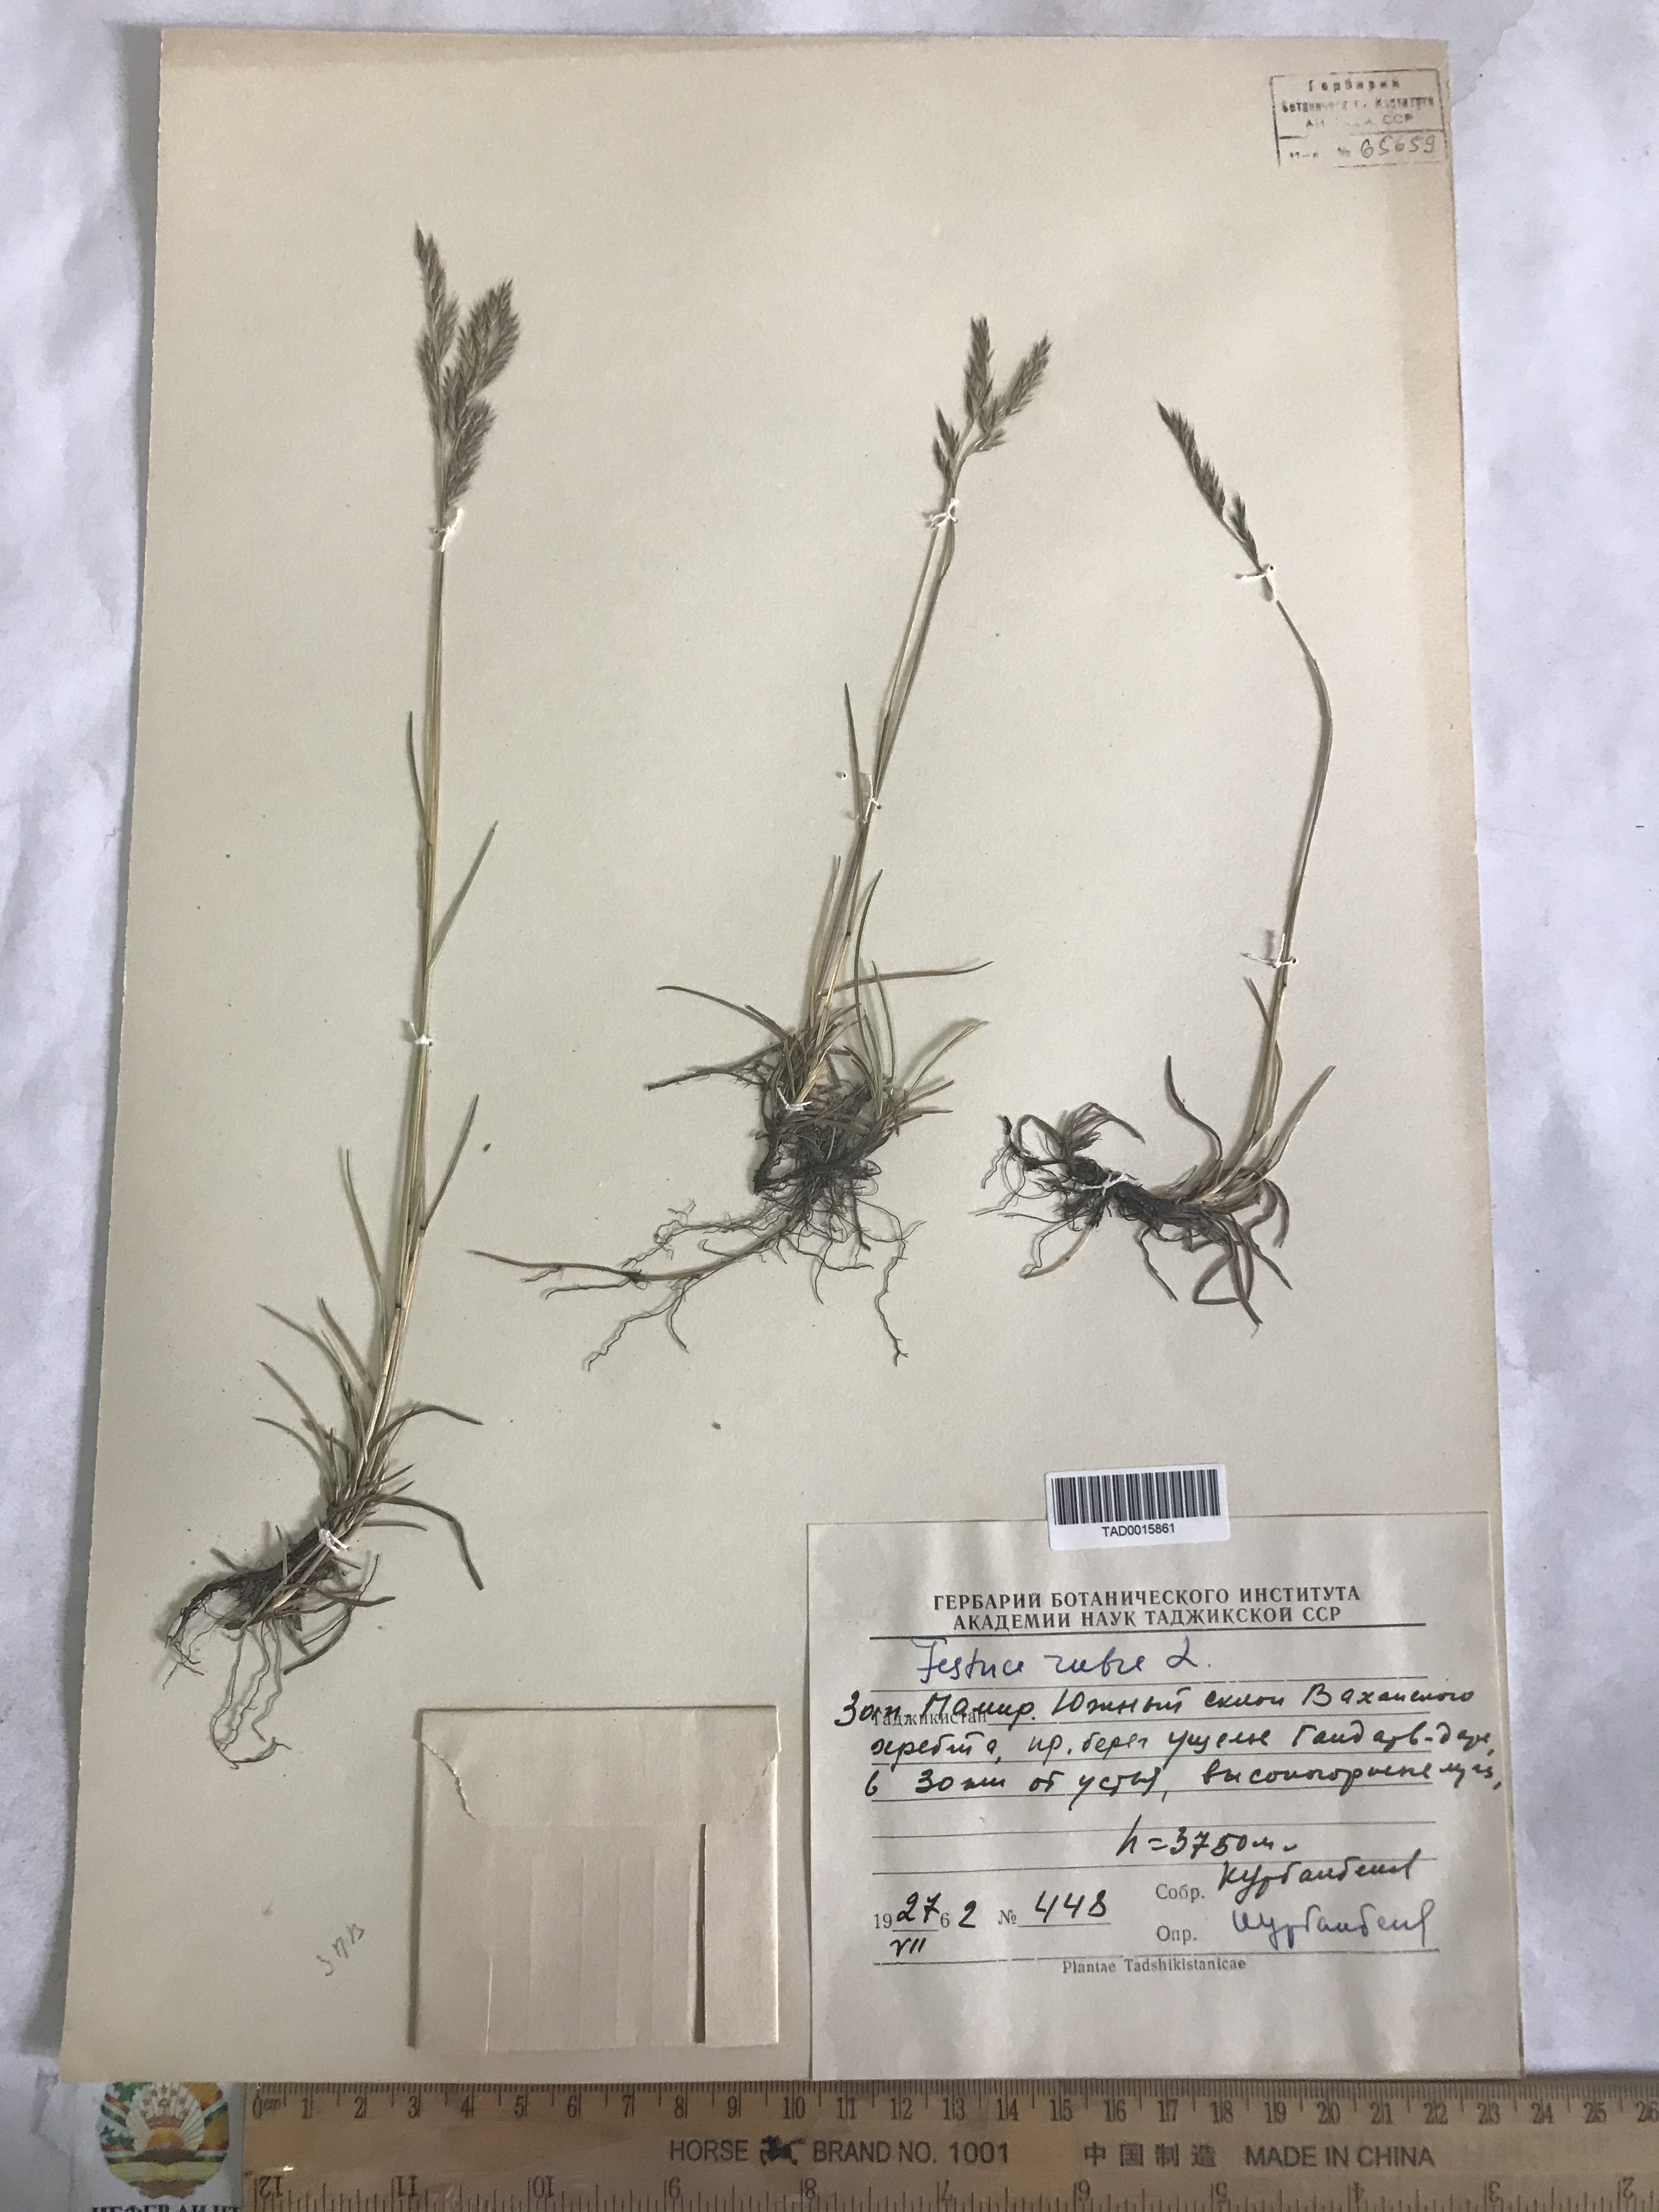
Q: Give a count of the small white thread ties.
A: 9